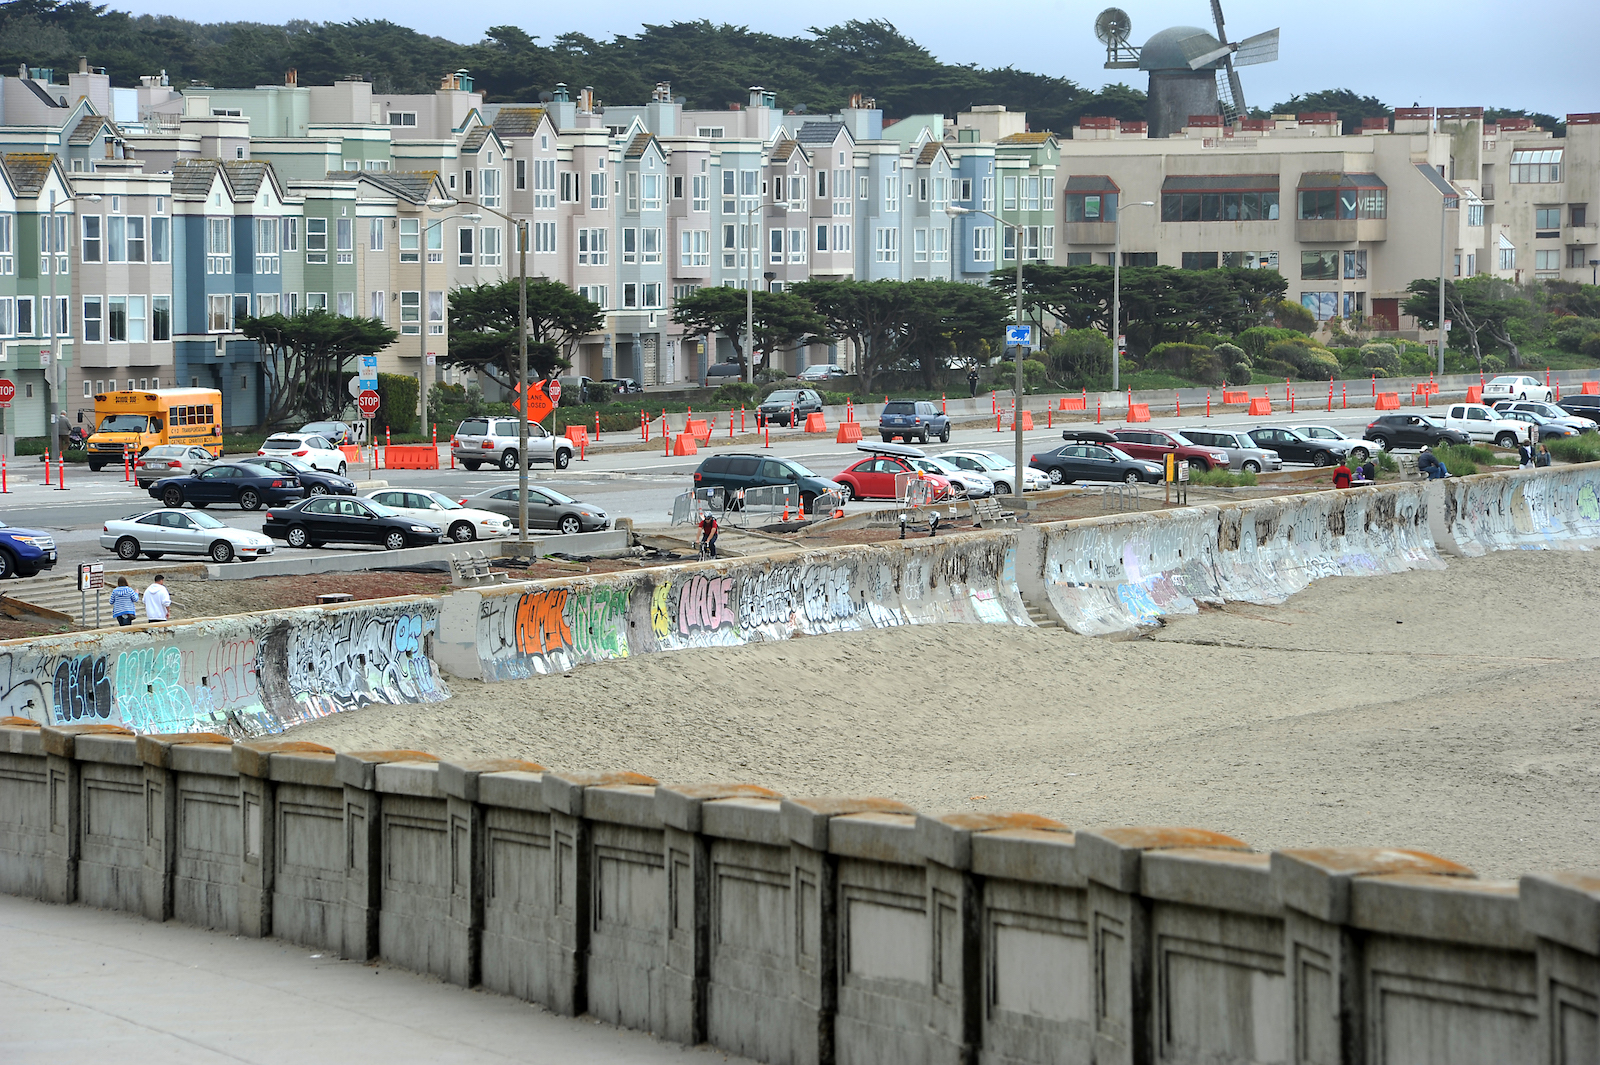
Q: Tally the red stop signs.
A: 3